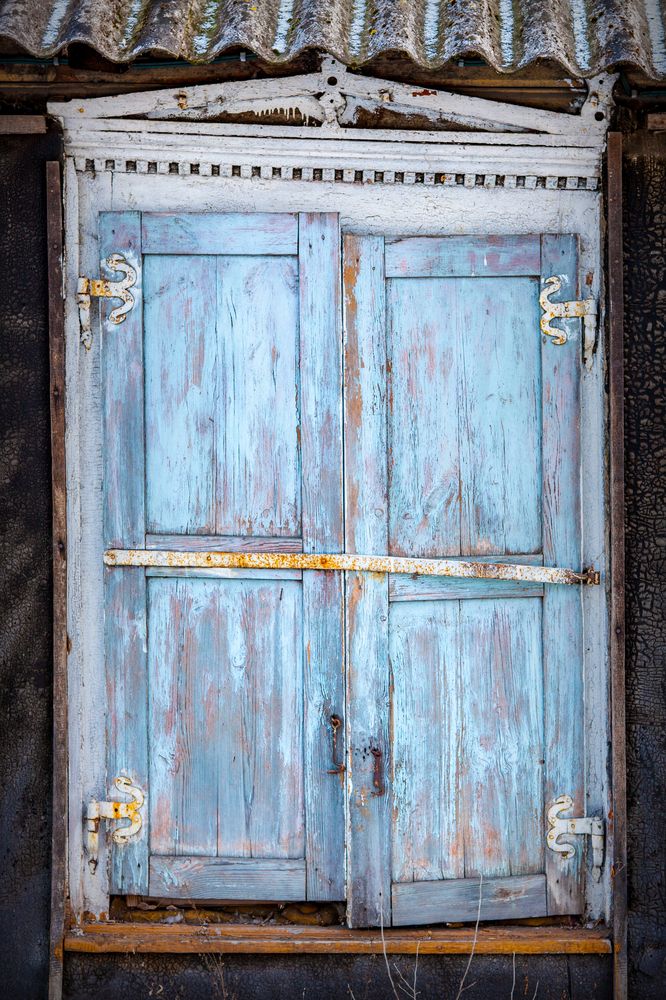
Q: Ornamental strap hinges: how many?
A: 4